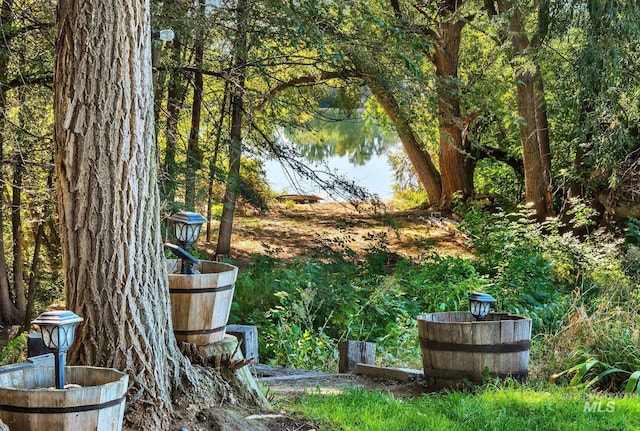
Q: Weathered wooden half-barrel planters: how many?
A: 3